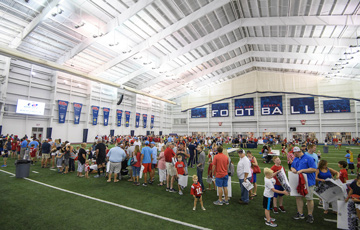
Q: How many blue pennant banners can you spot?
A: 9